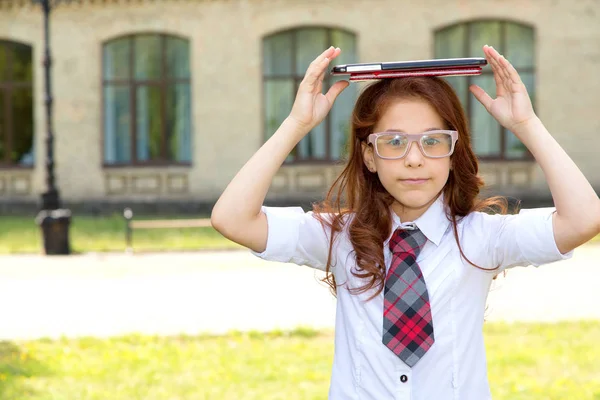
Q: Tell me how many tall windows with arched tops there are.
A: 4